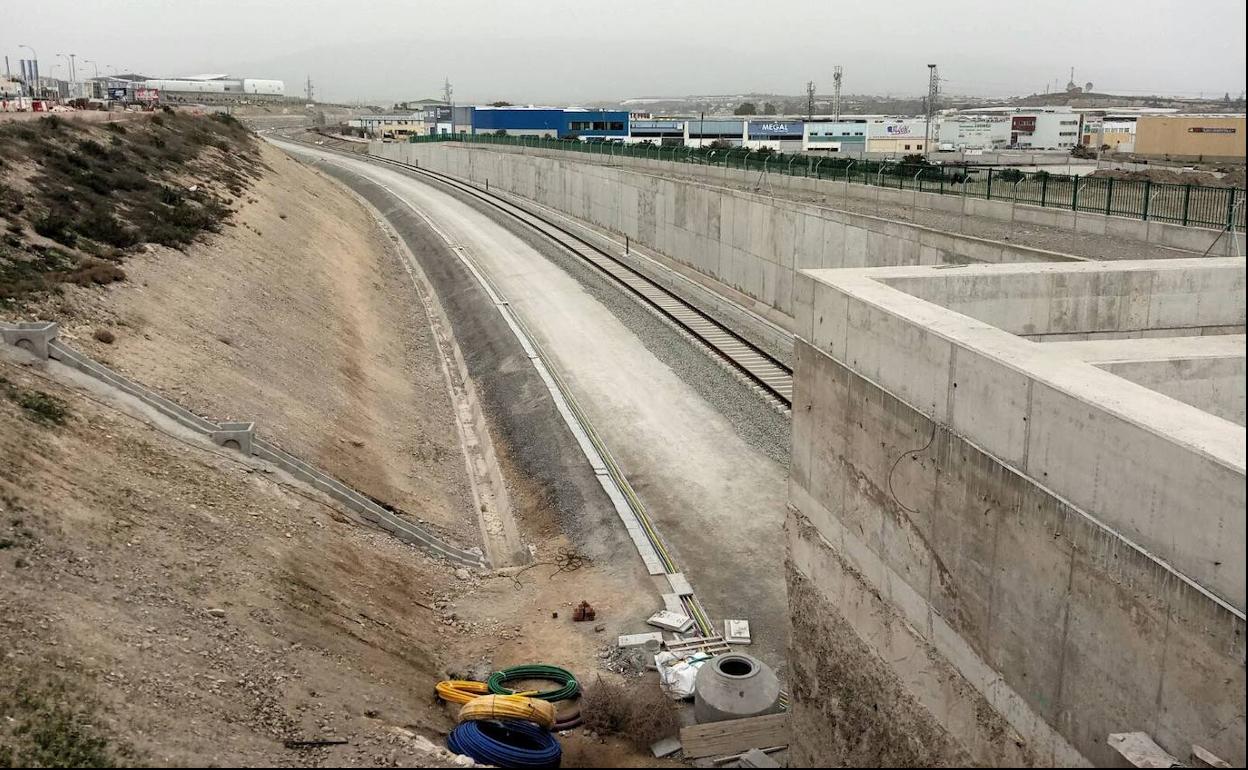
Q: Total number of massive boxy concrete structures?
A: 1